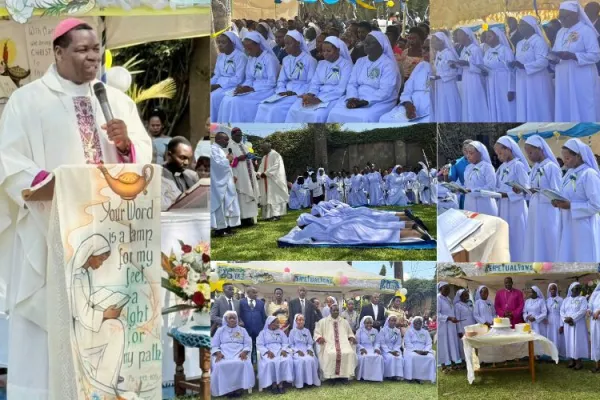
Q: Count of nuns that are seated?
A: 12